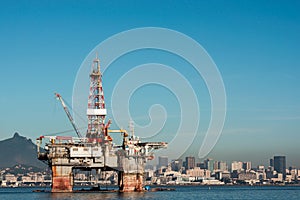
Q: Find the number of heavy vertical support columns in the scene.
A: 2